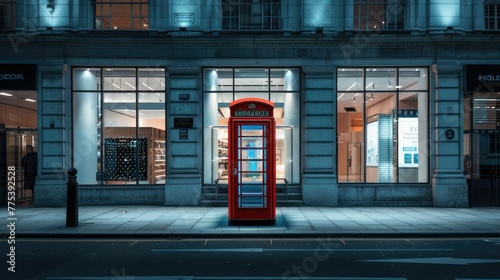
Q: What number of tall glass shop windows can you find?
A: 3